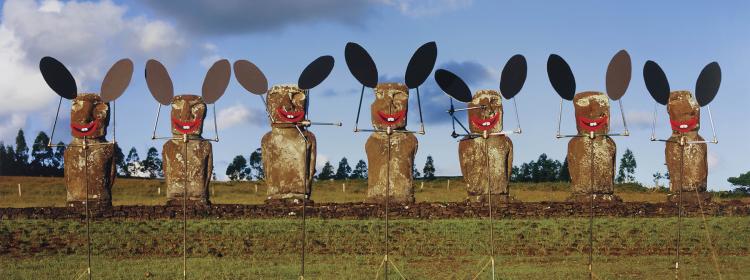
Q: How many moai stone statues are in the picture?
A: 7